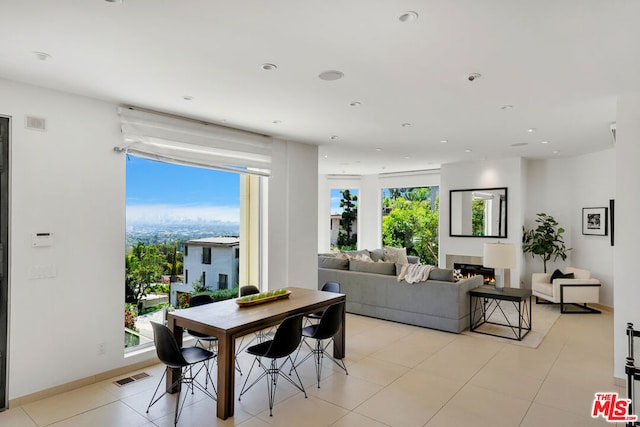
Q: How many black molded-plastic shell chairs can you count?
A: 6